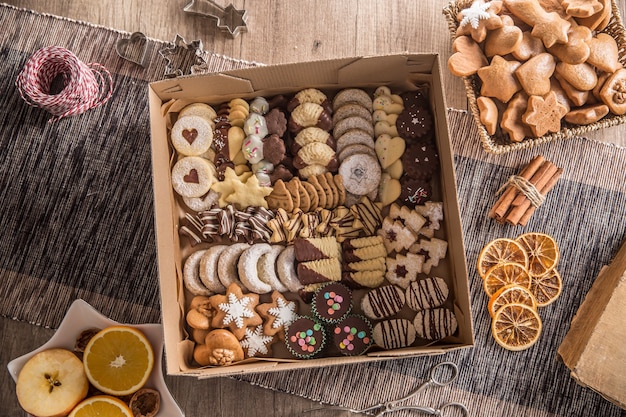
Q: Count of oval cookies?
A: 4